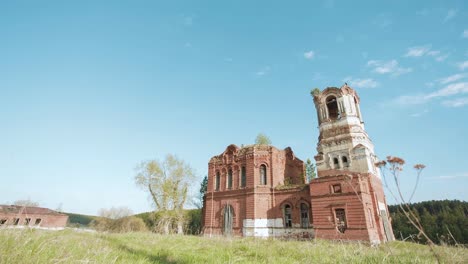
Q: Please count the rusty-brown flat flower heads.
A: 3